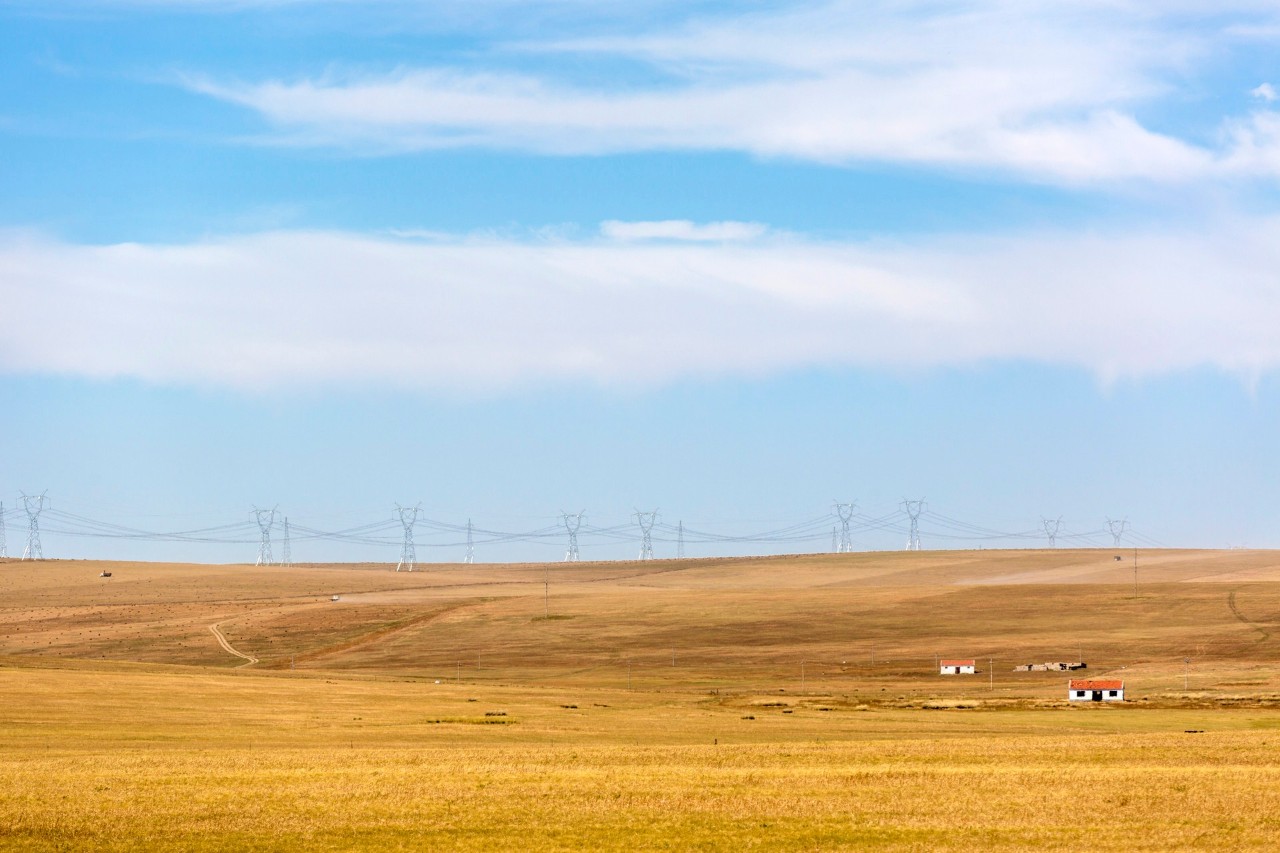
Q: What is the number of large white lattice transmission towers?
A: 9